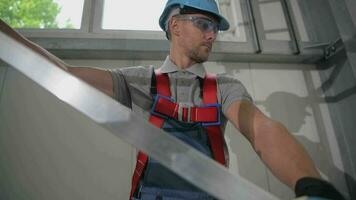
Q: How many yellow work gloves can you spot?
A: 0